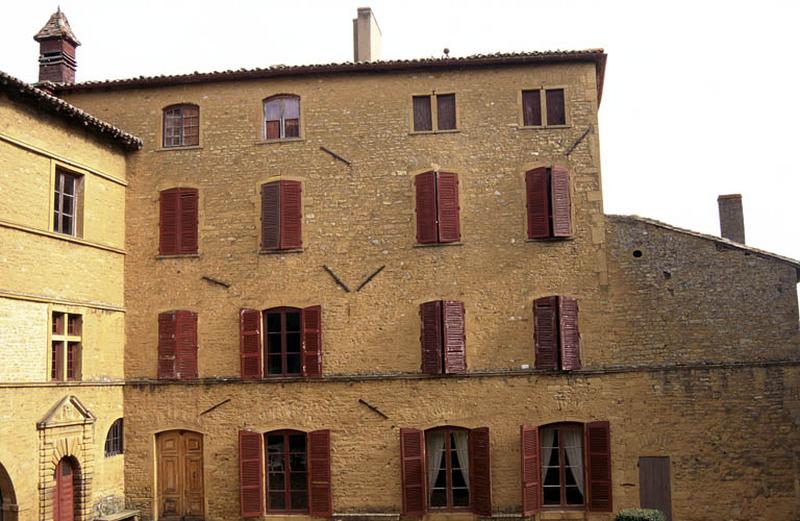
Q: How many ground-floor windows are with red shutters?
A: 3